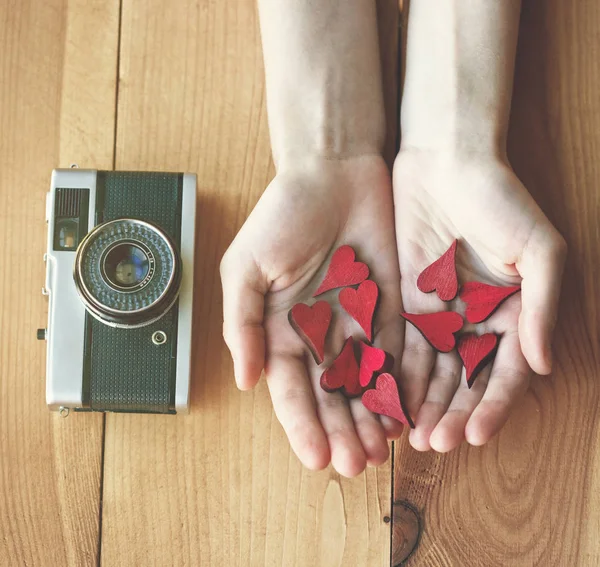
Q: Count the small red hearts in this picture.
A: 10